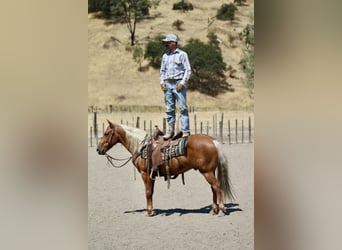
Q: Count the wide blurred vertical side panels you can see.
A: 2